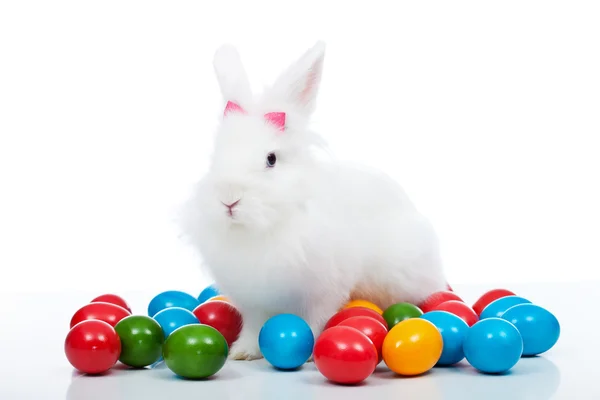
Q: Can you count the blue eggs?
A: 8